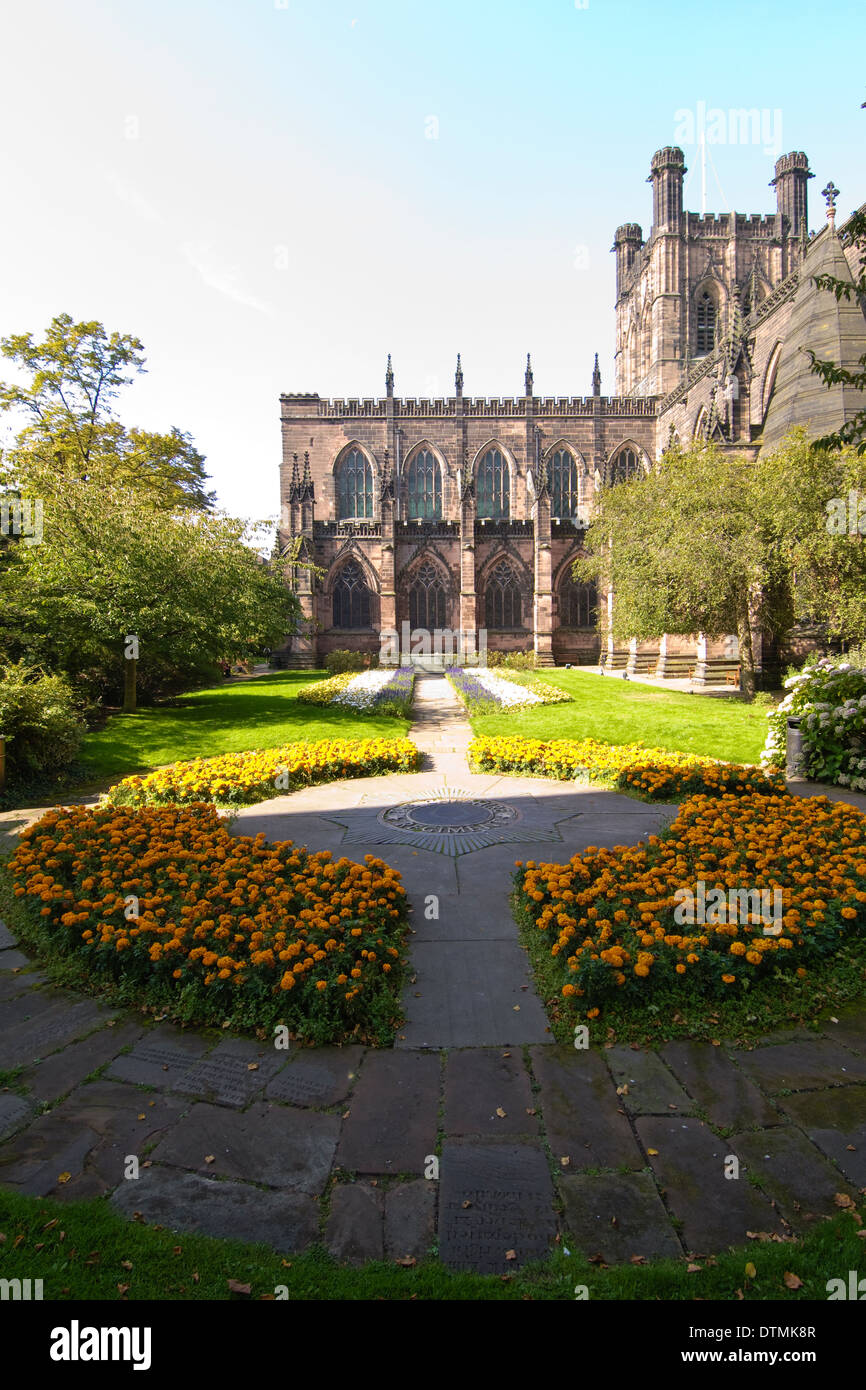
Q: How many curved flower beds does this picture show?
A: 4